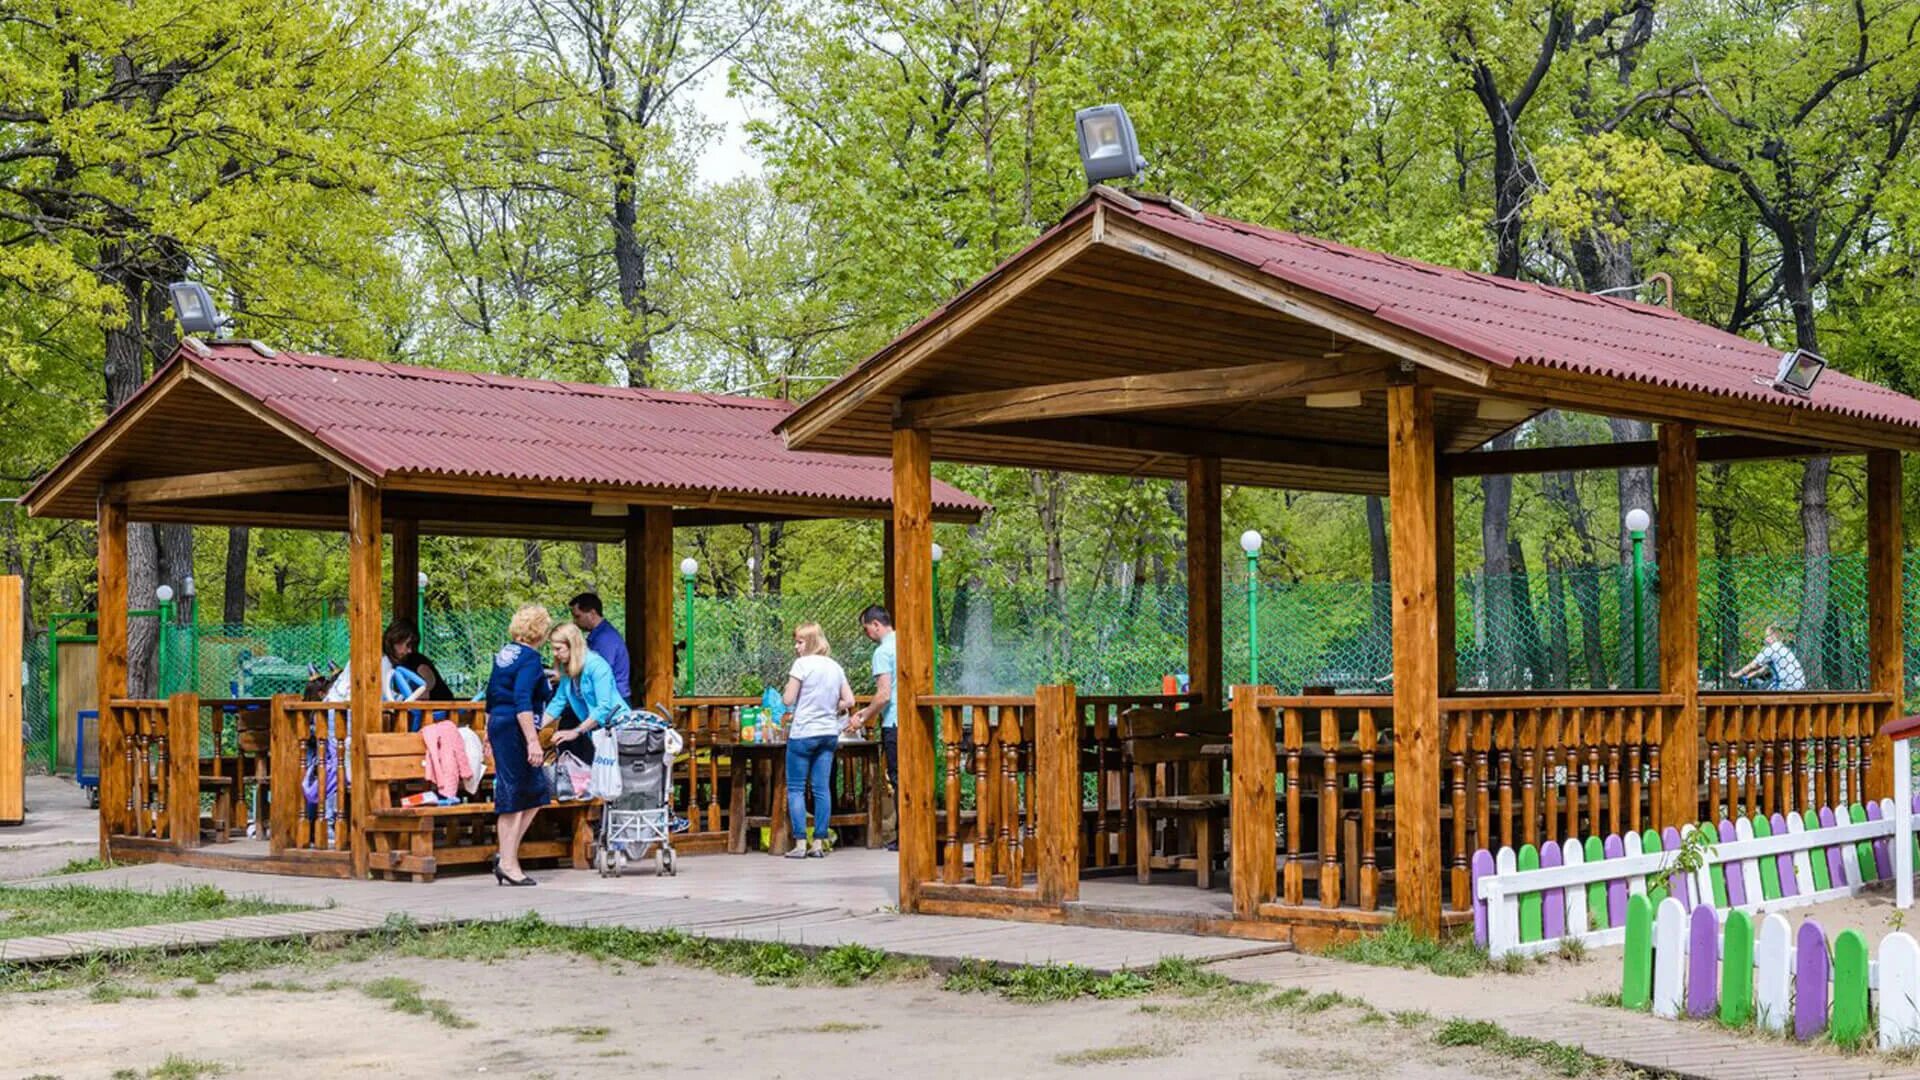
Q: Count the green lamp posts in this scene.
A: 6